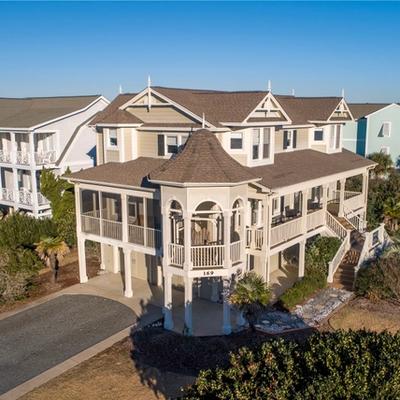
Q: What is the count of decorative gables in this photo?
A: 3